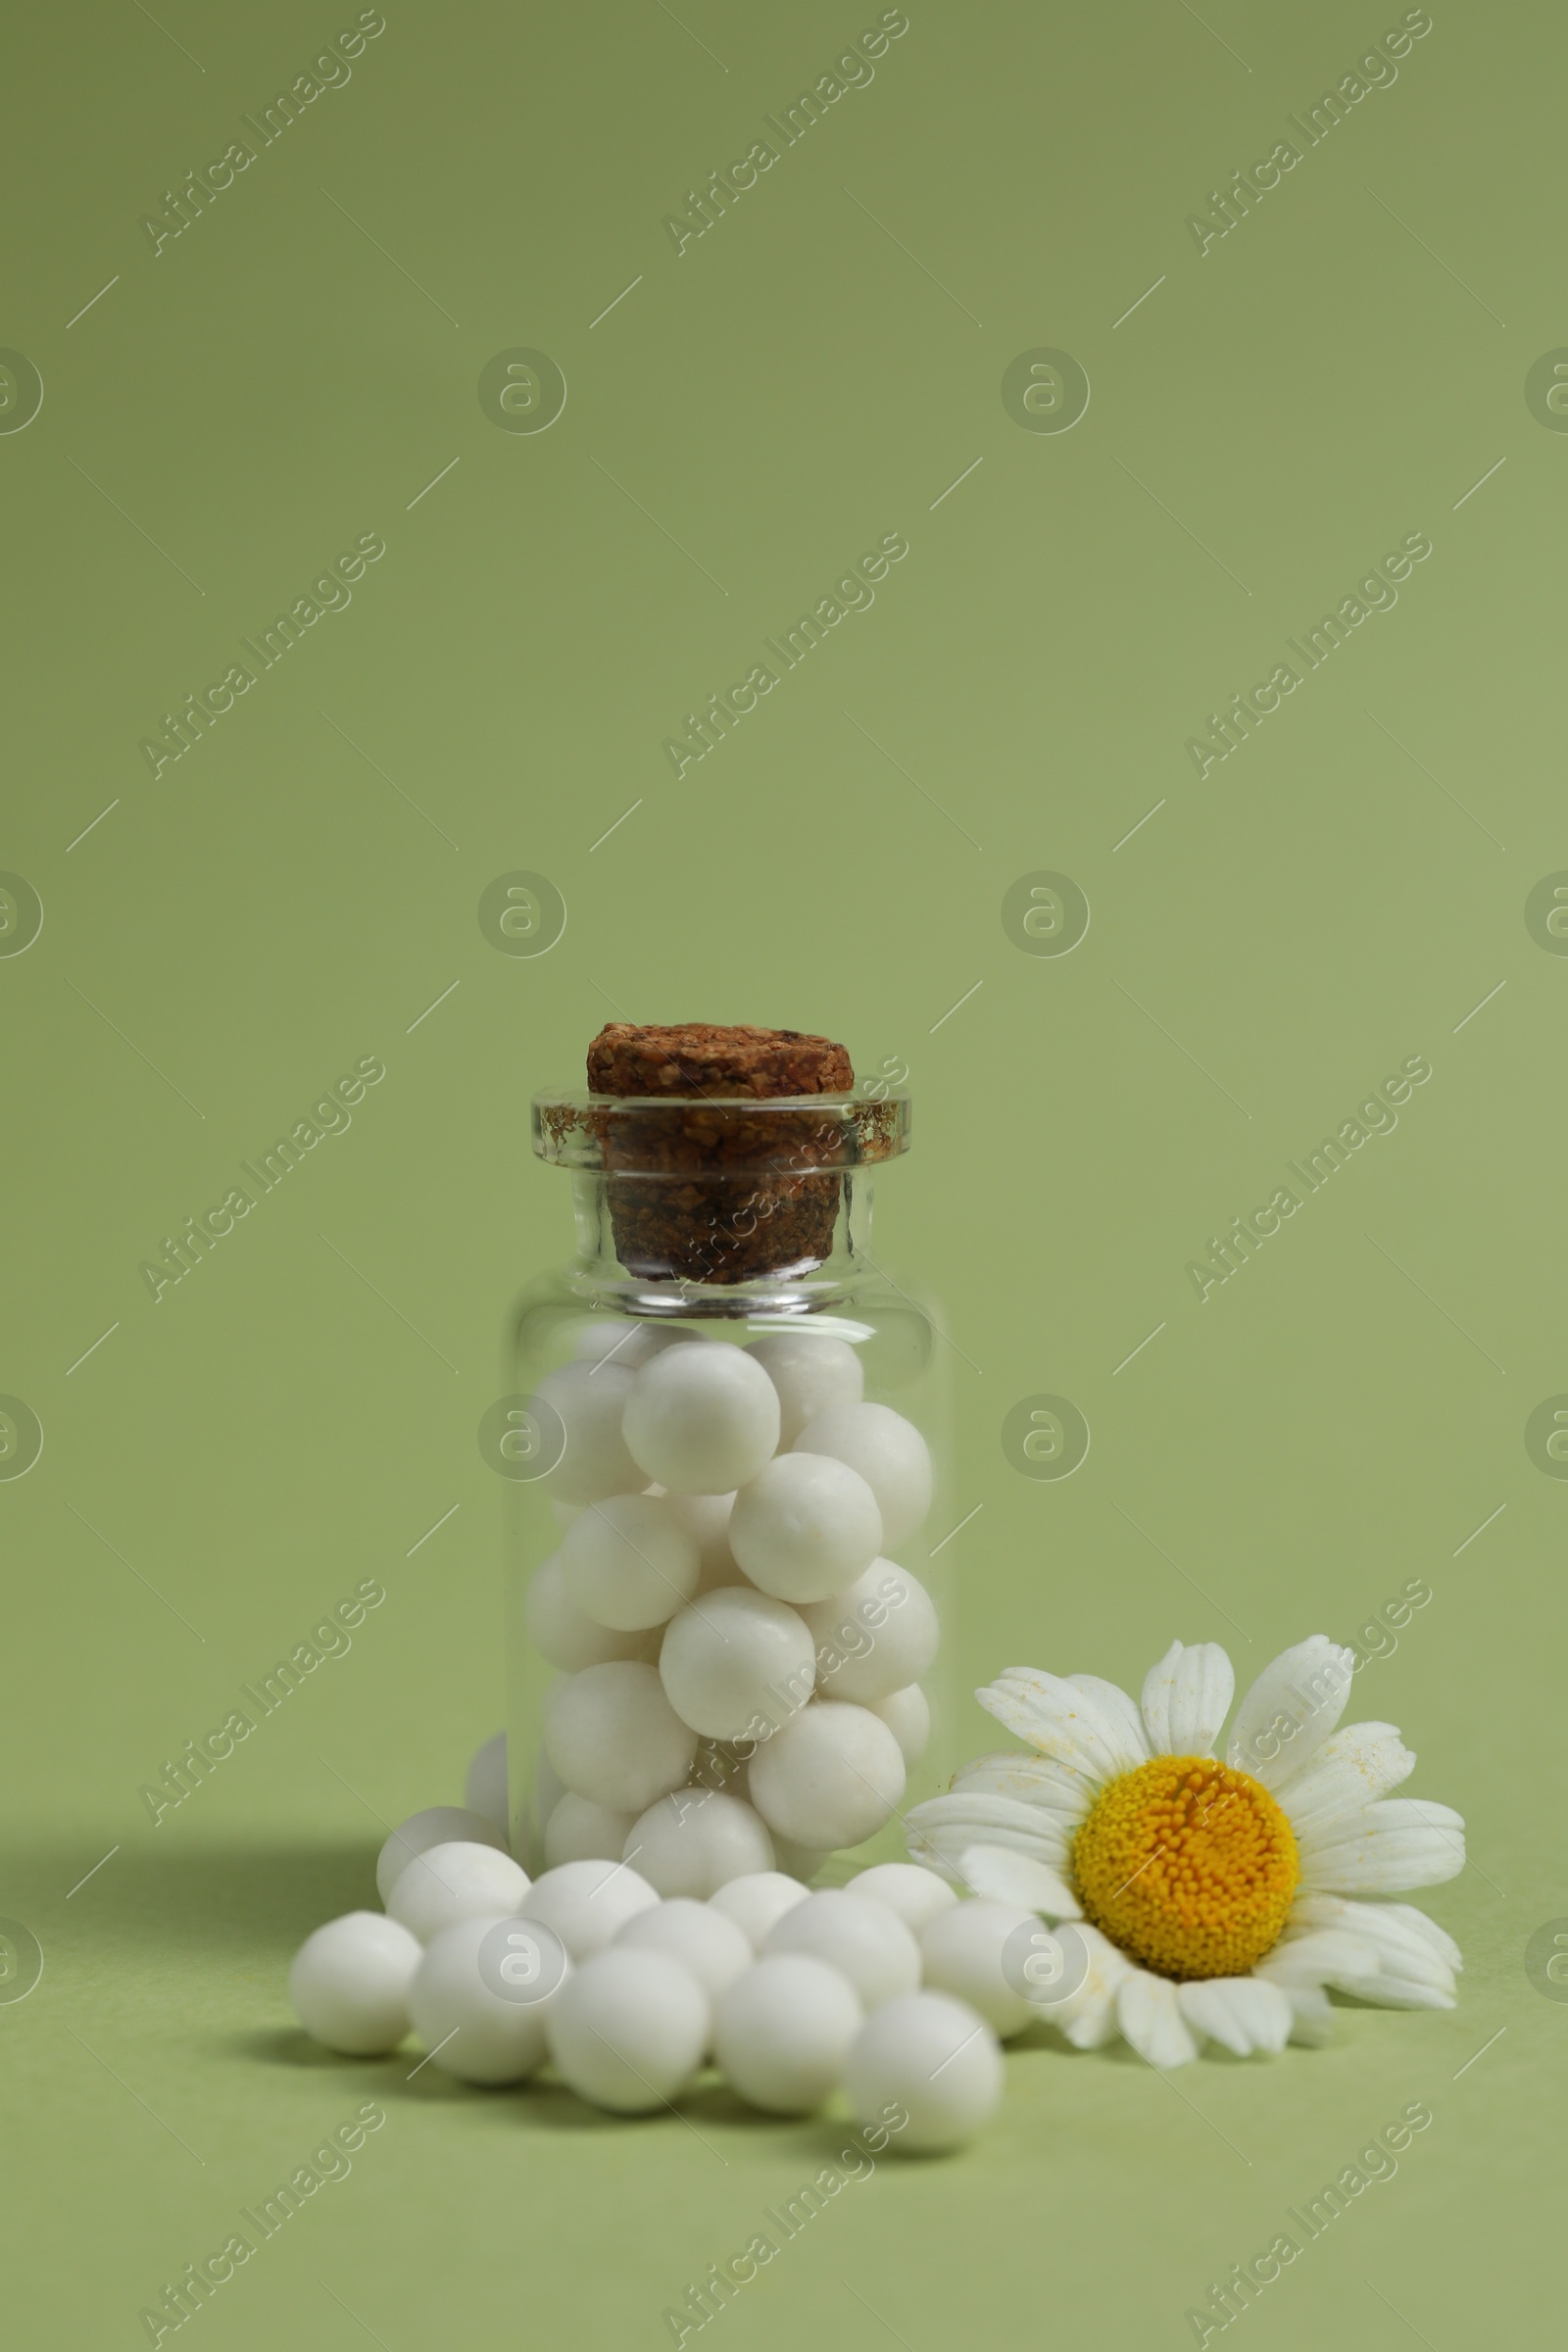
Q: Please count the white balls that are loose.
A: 14